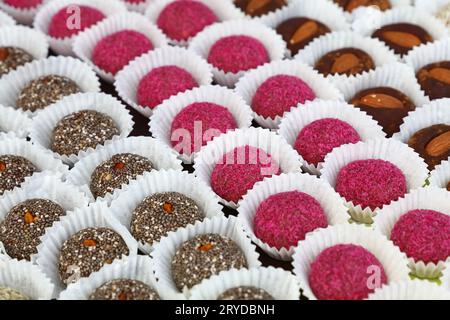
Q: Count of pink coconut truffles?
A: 15